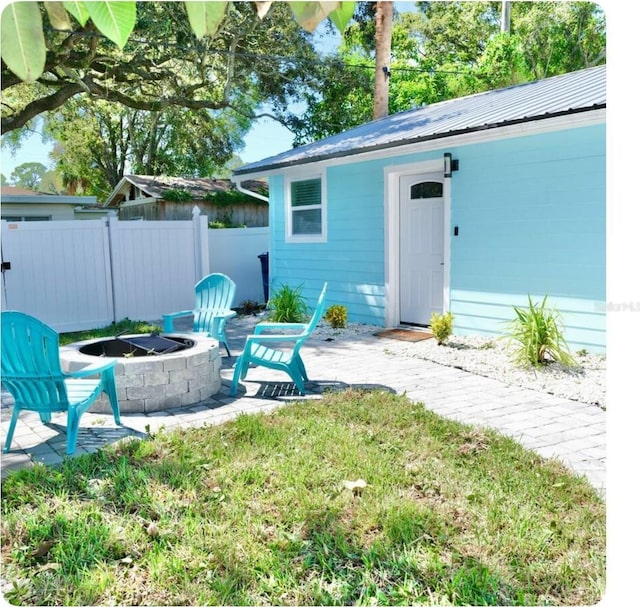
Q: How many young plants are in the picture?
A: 4